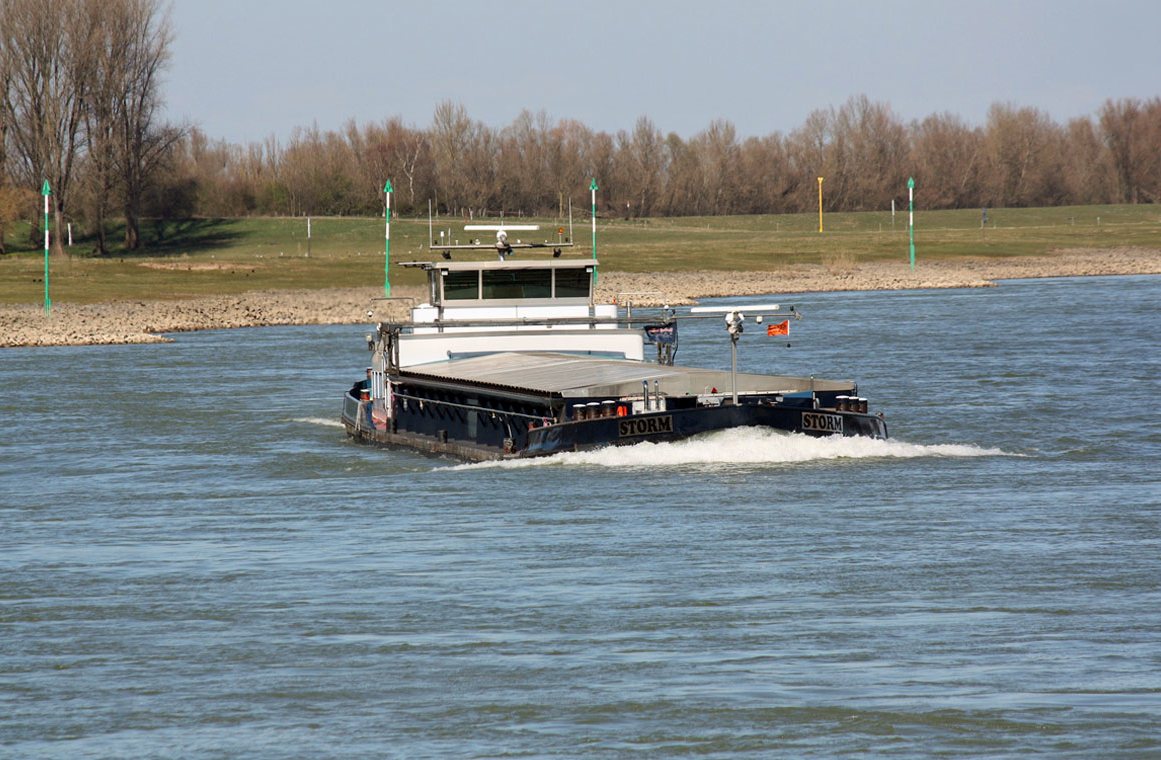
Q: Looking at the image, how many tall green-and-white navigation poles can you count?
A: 4